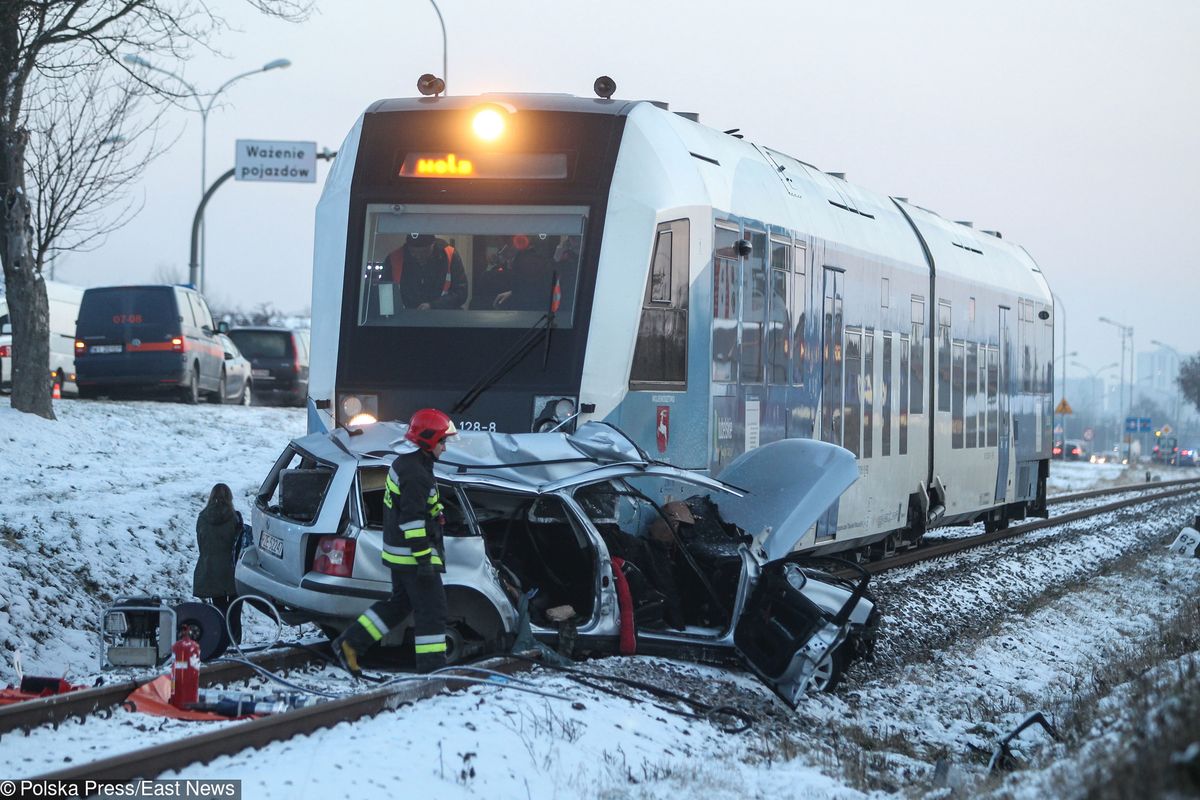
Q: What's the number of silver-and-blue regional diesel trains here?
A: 1